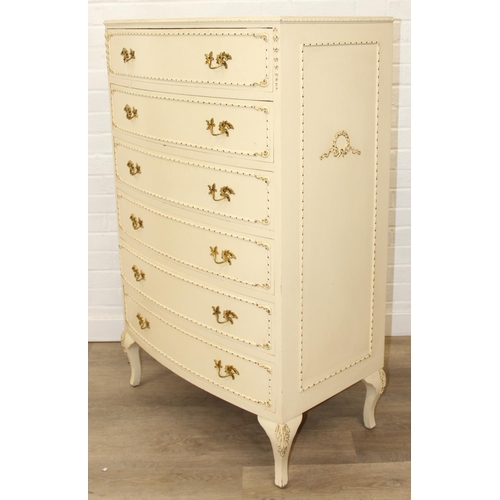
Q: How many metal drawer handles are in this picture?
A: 12